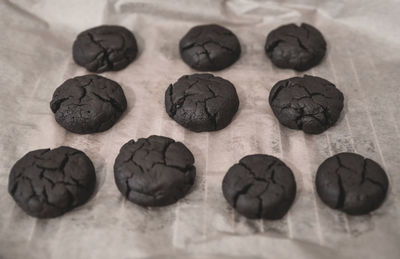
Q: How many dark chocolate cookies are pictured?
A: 10